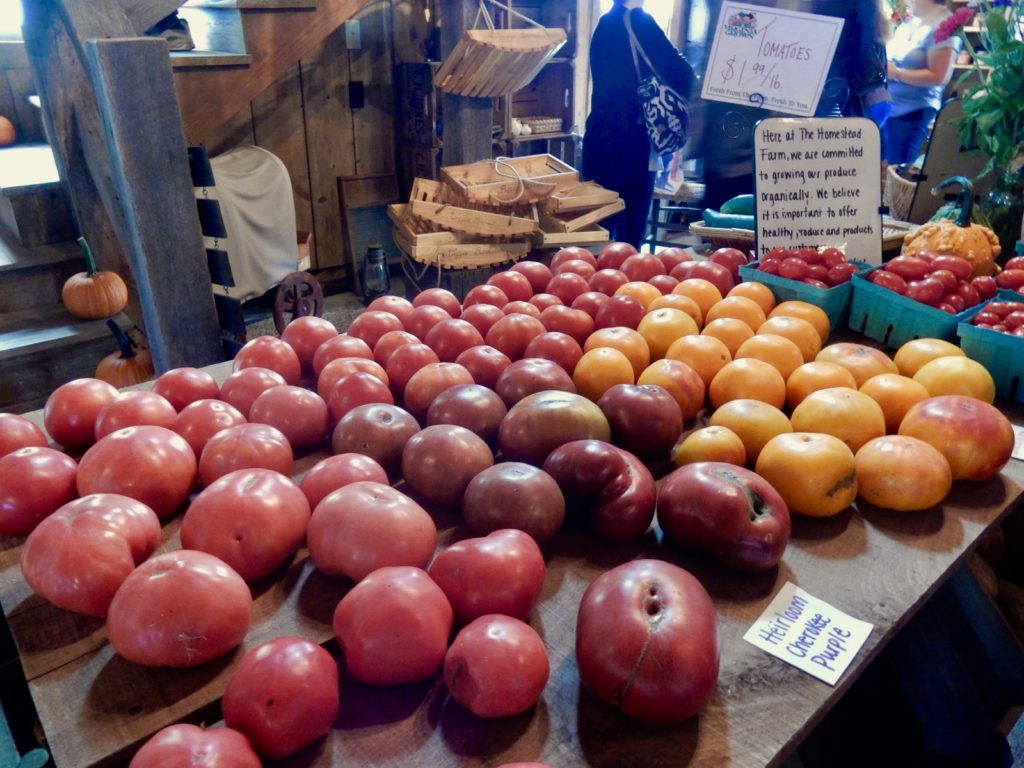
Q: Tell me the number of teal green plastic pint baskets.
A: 4